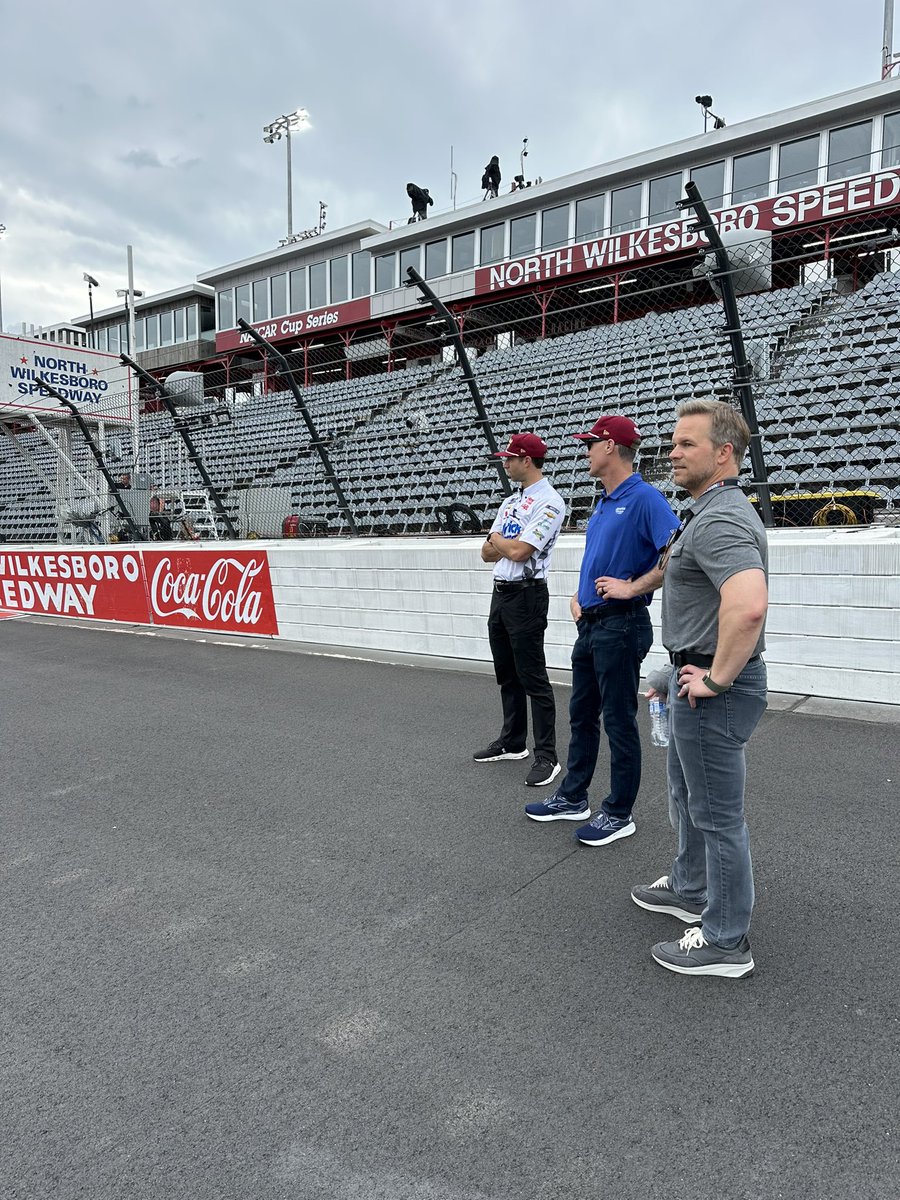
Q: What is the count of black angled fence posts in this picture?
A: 5